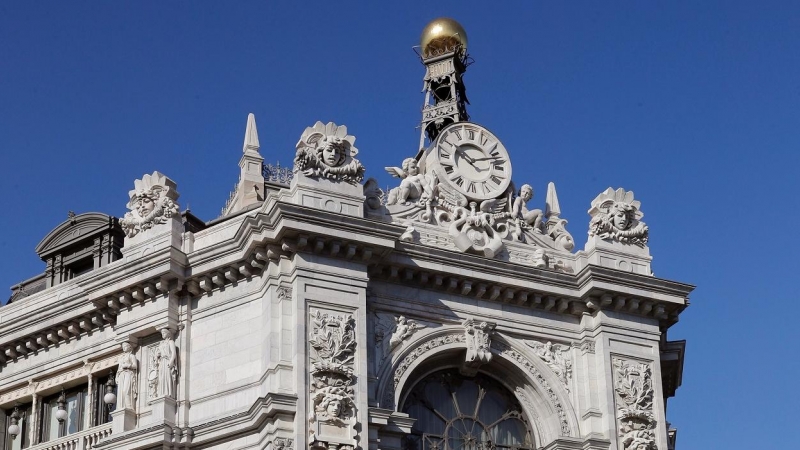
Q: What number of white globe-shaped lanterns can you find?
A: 3